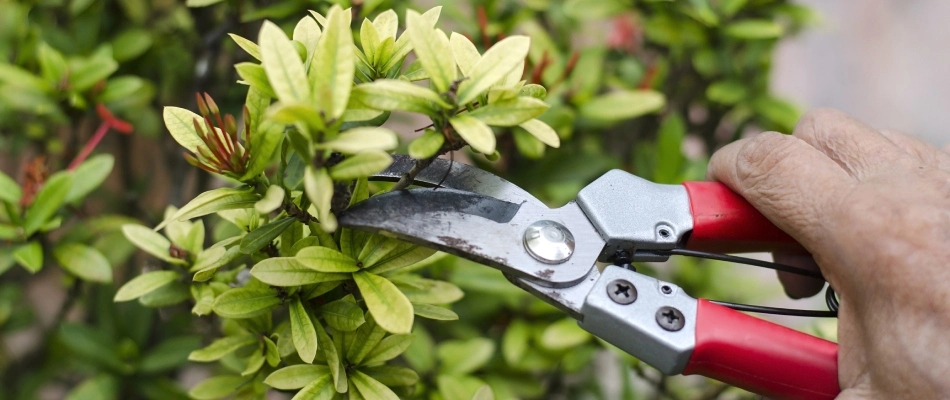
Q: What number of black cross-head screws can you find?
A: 2